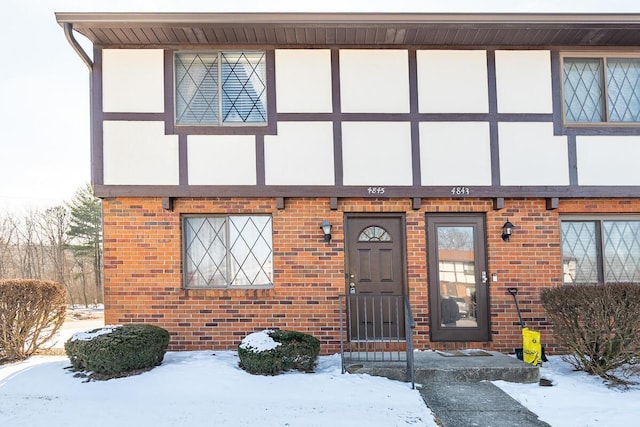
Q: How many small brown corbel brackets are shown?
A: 6